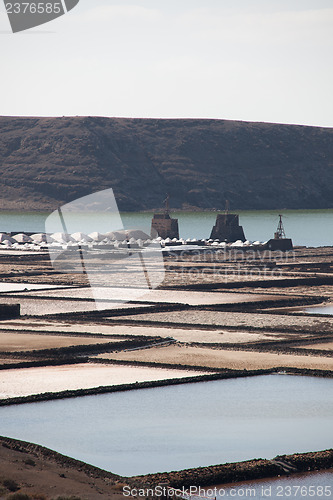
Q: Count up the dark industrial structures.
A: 3